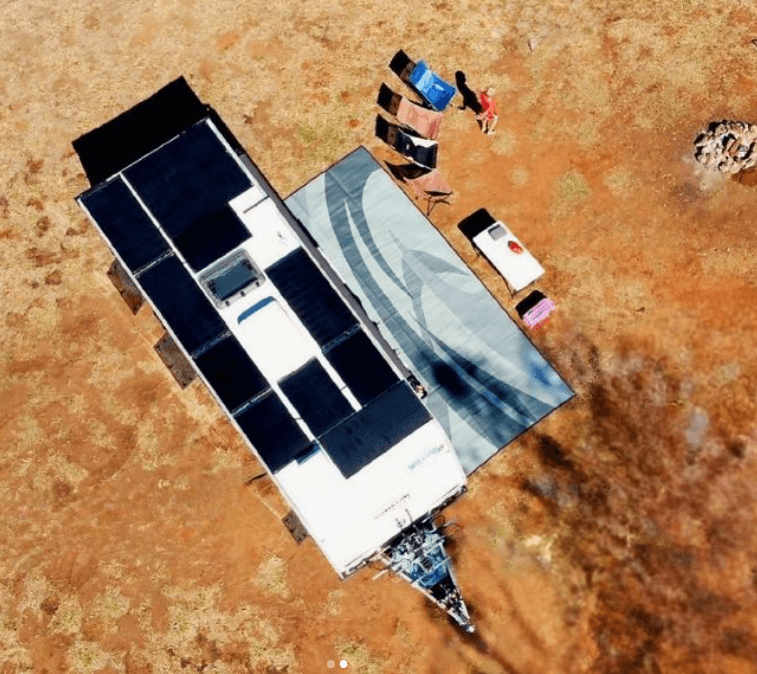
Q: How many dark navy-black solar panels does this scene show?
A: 10